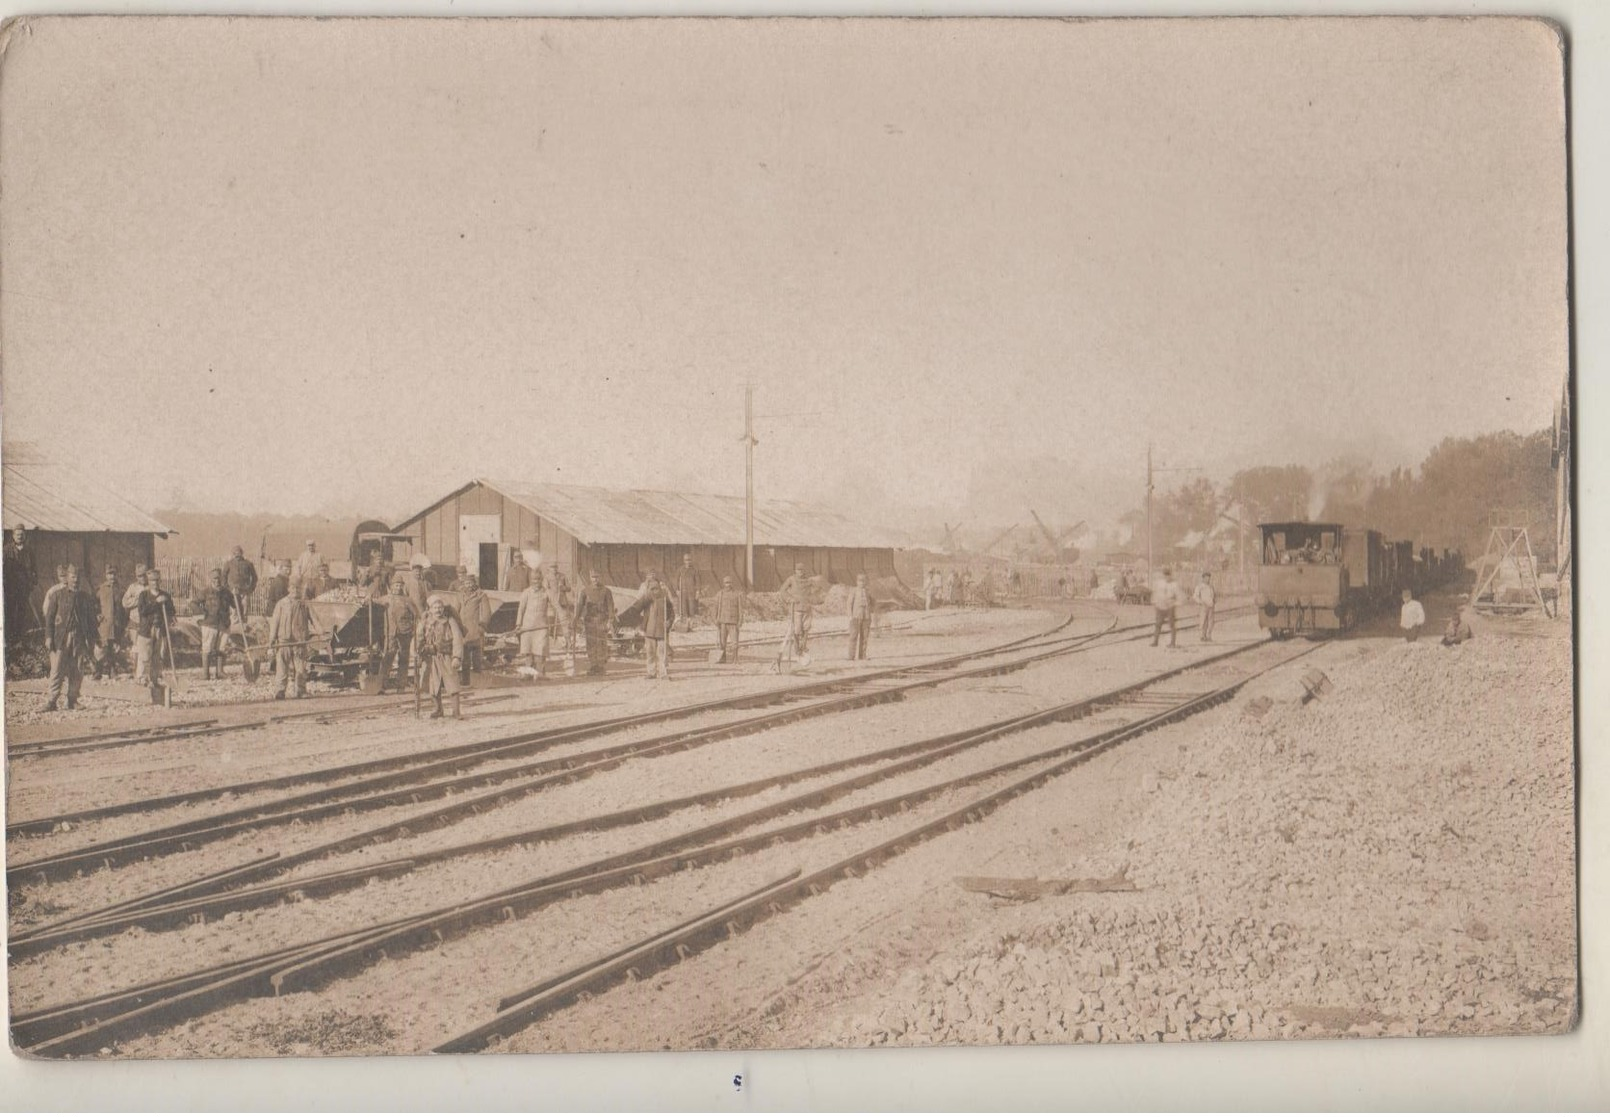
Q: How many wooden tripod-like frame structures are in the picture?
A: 1